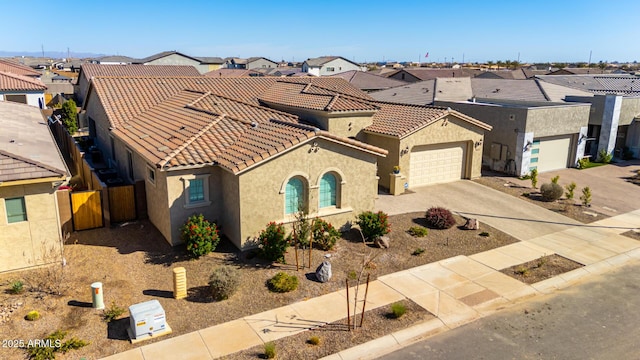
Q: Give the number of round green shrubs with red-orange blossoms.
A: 4